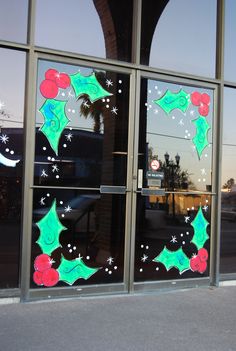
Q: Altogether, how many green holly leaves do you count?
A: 8